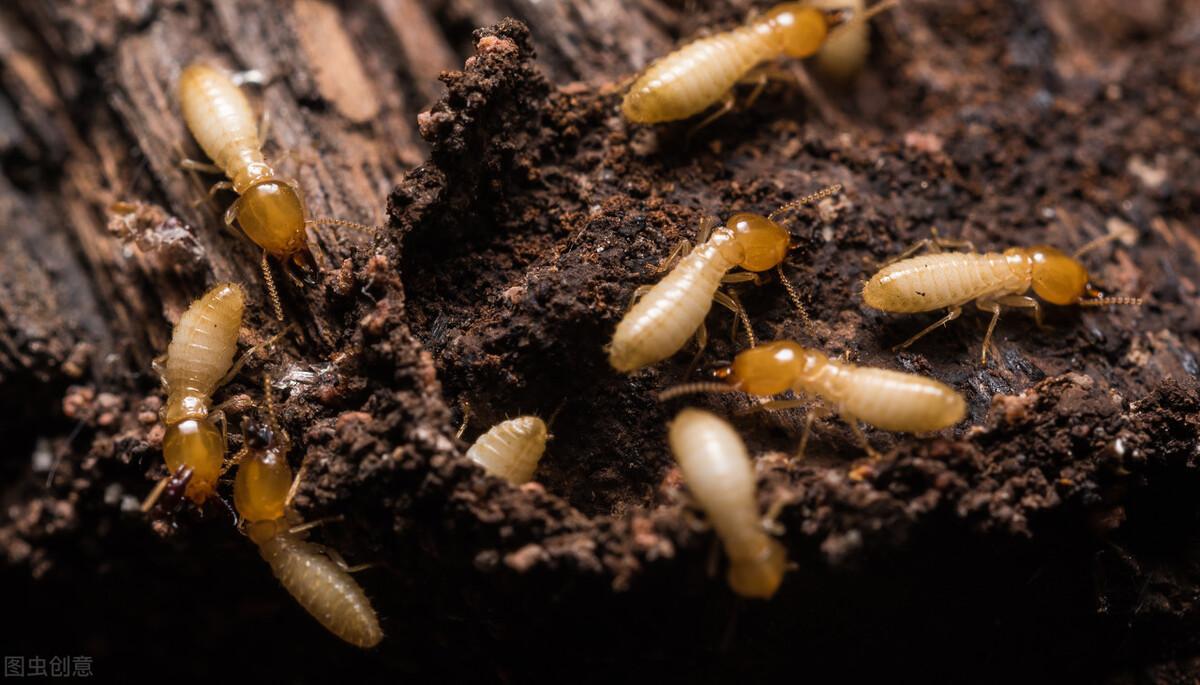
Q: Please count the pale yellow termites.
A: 10